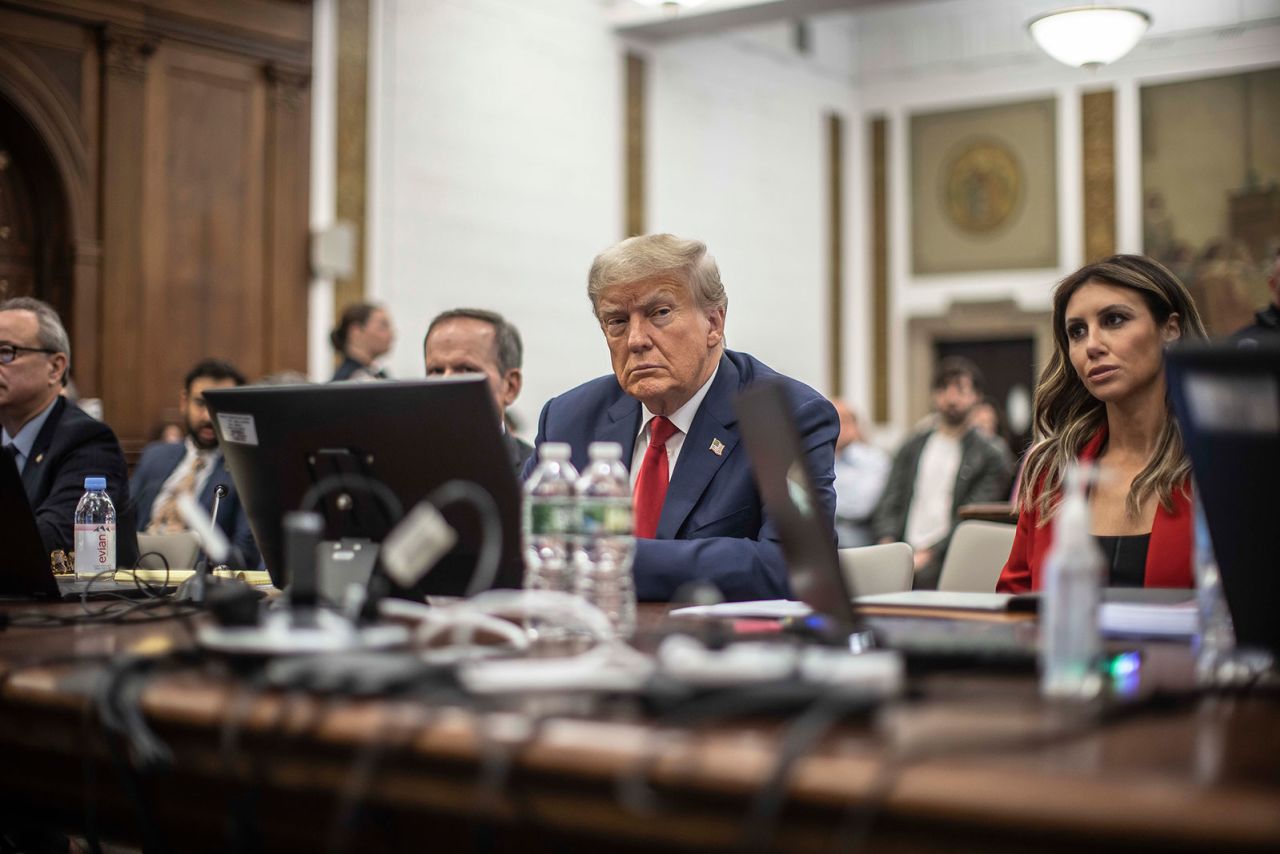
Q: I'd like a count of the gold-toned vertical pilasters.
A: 5